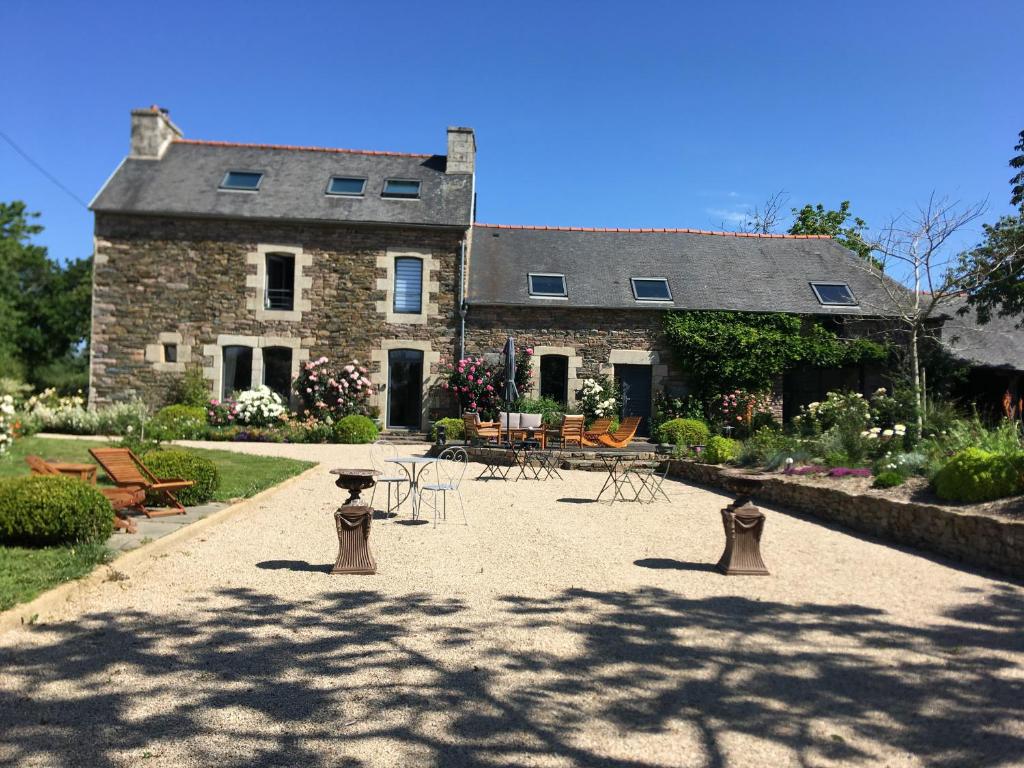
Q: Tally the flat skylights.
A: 6